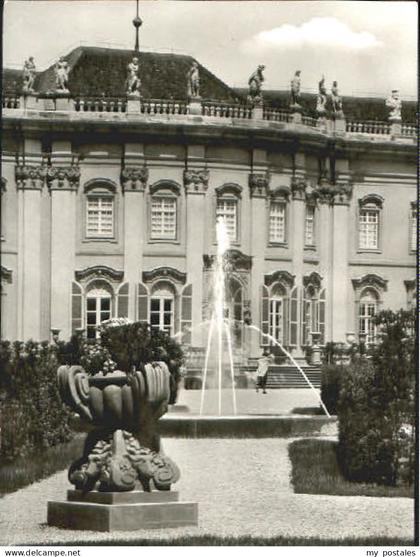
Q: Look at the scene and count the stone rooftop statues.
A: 9